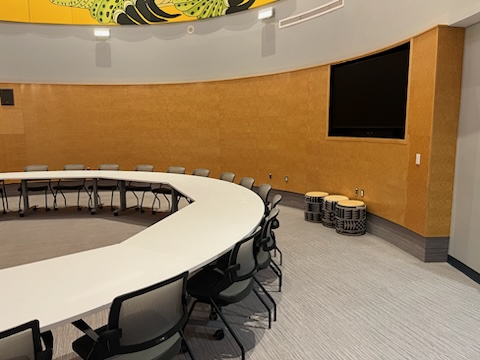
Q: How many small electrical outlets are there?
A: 4